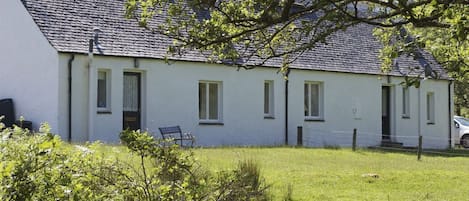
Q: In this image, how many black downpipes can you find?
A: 3